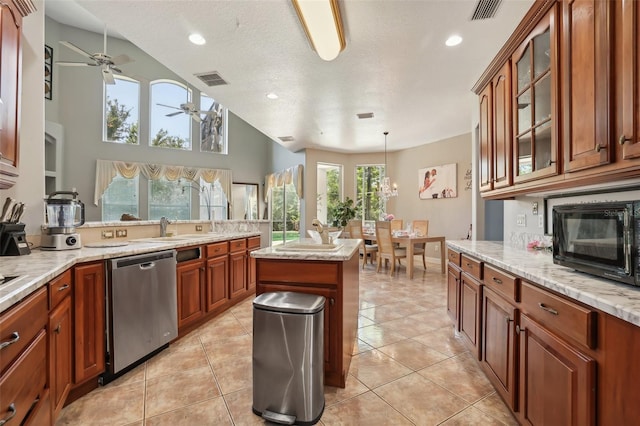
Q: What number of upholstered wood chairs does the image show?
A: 4